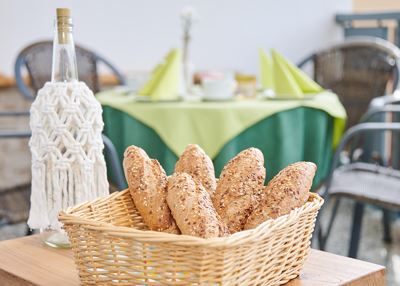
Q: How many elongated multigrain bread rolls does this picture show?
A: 5